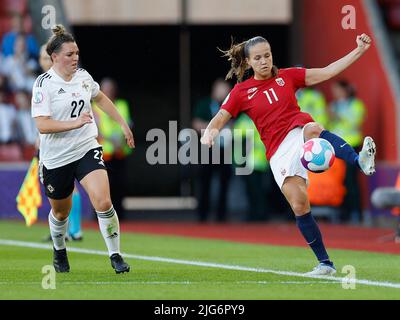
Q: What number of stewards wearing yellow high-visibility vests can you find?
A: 4